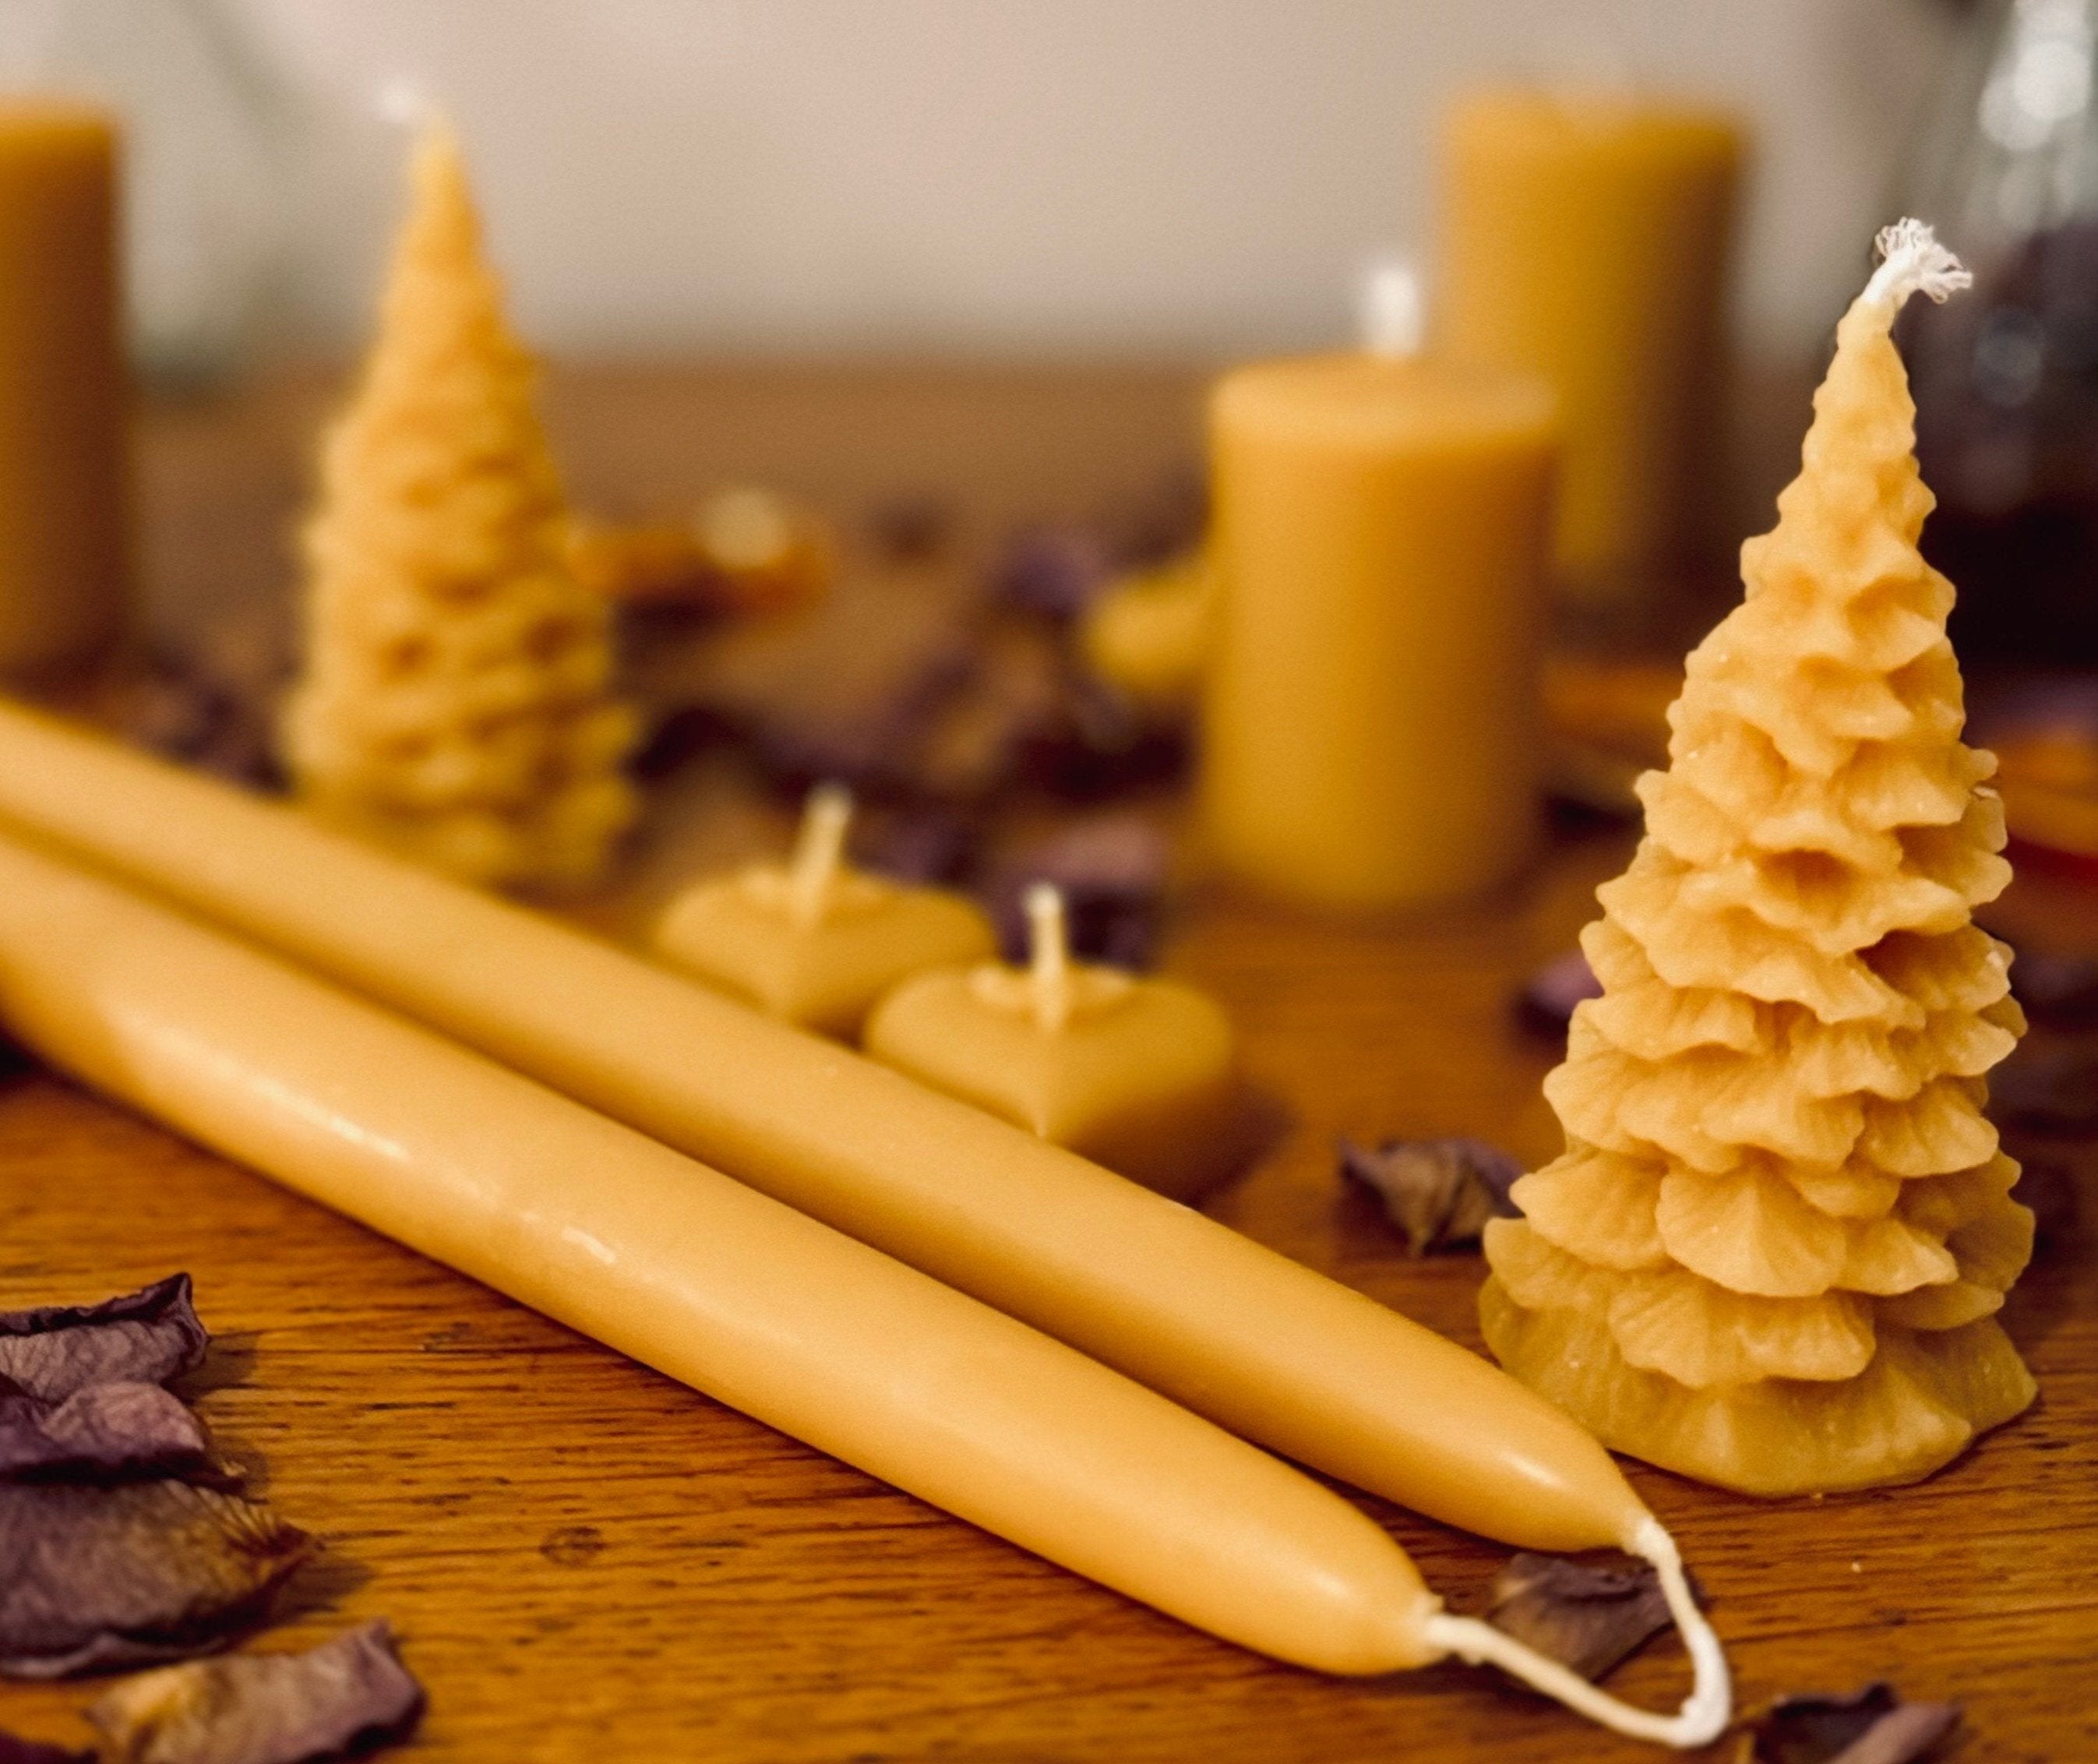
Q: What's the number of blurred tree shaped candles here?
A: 1